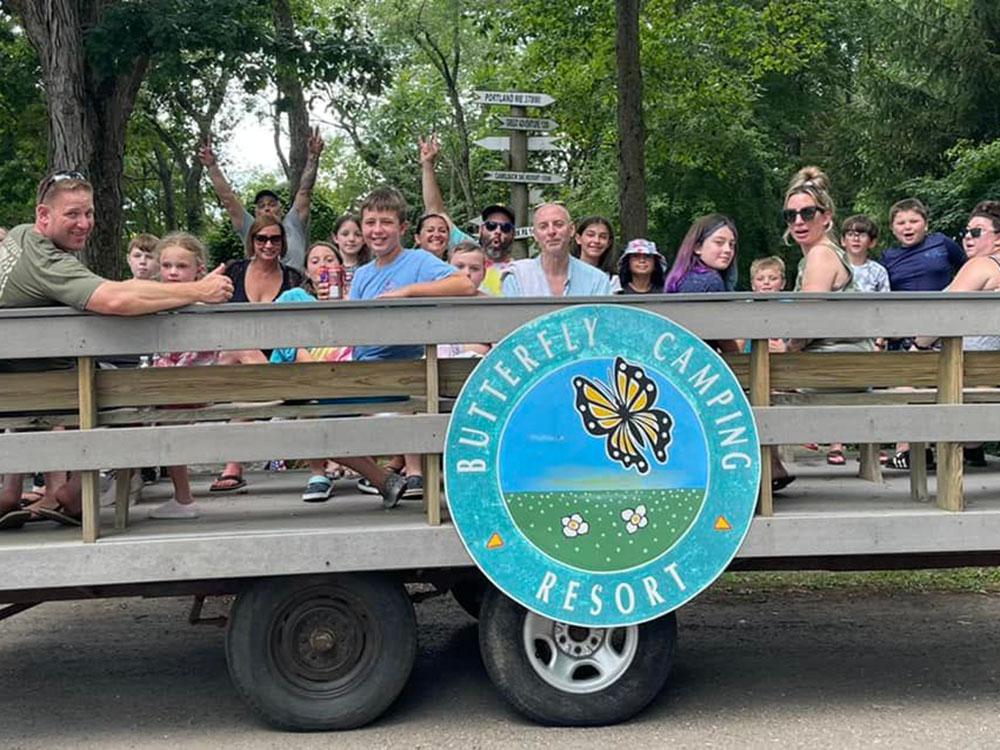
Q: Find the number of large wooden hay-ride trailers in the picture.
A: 1